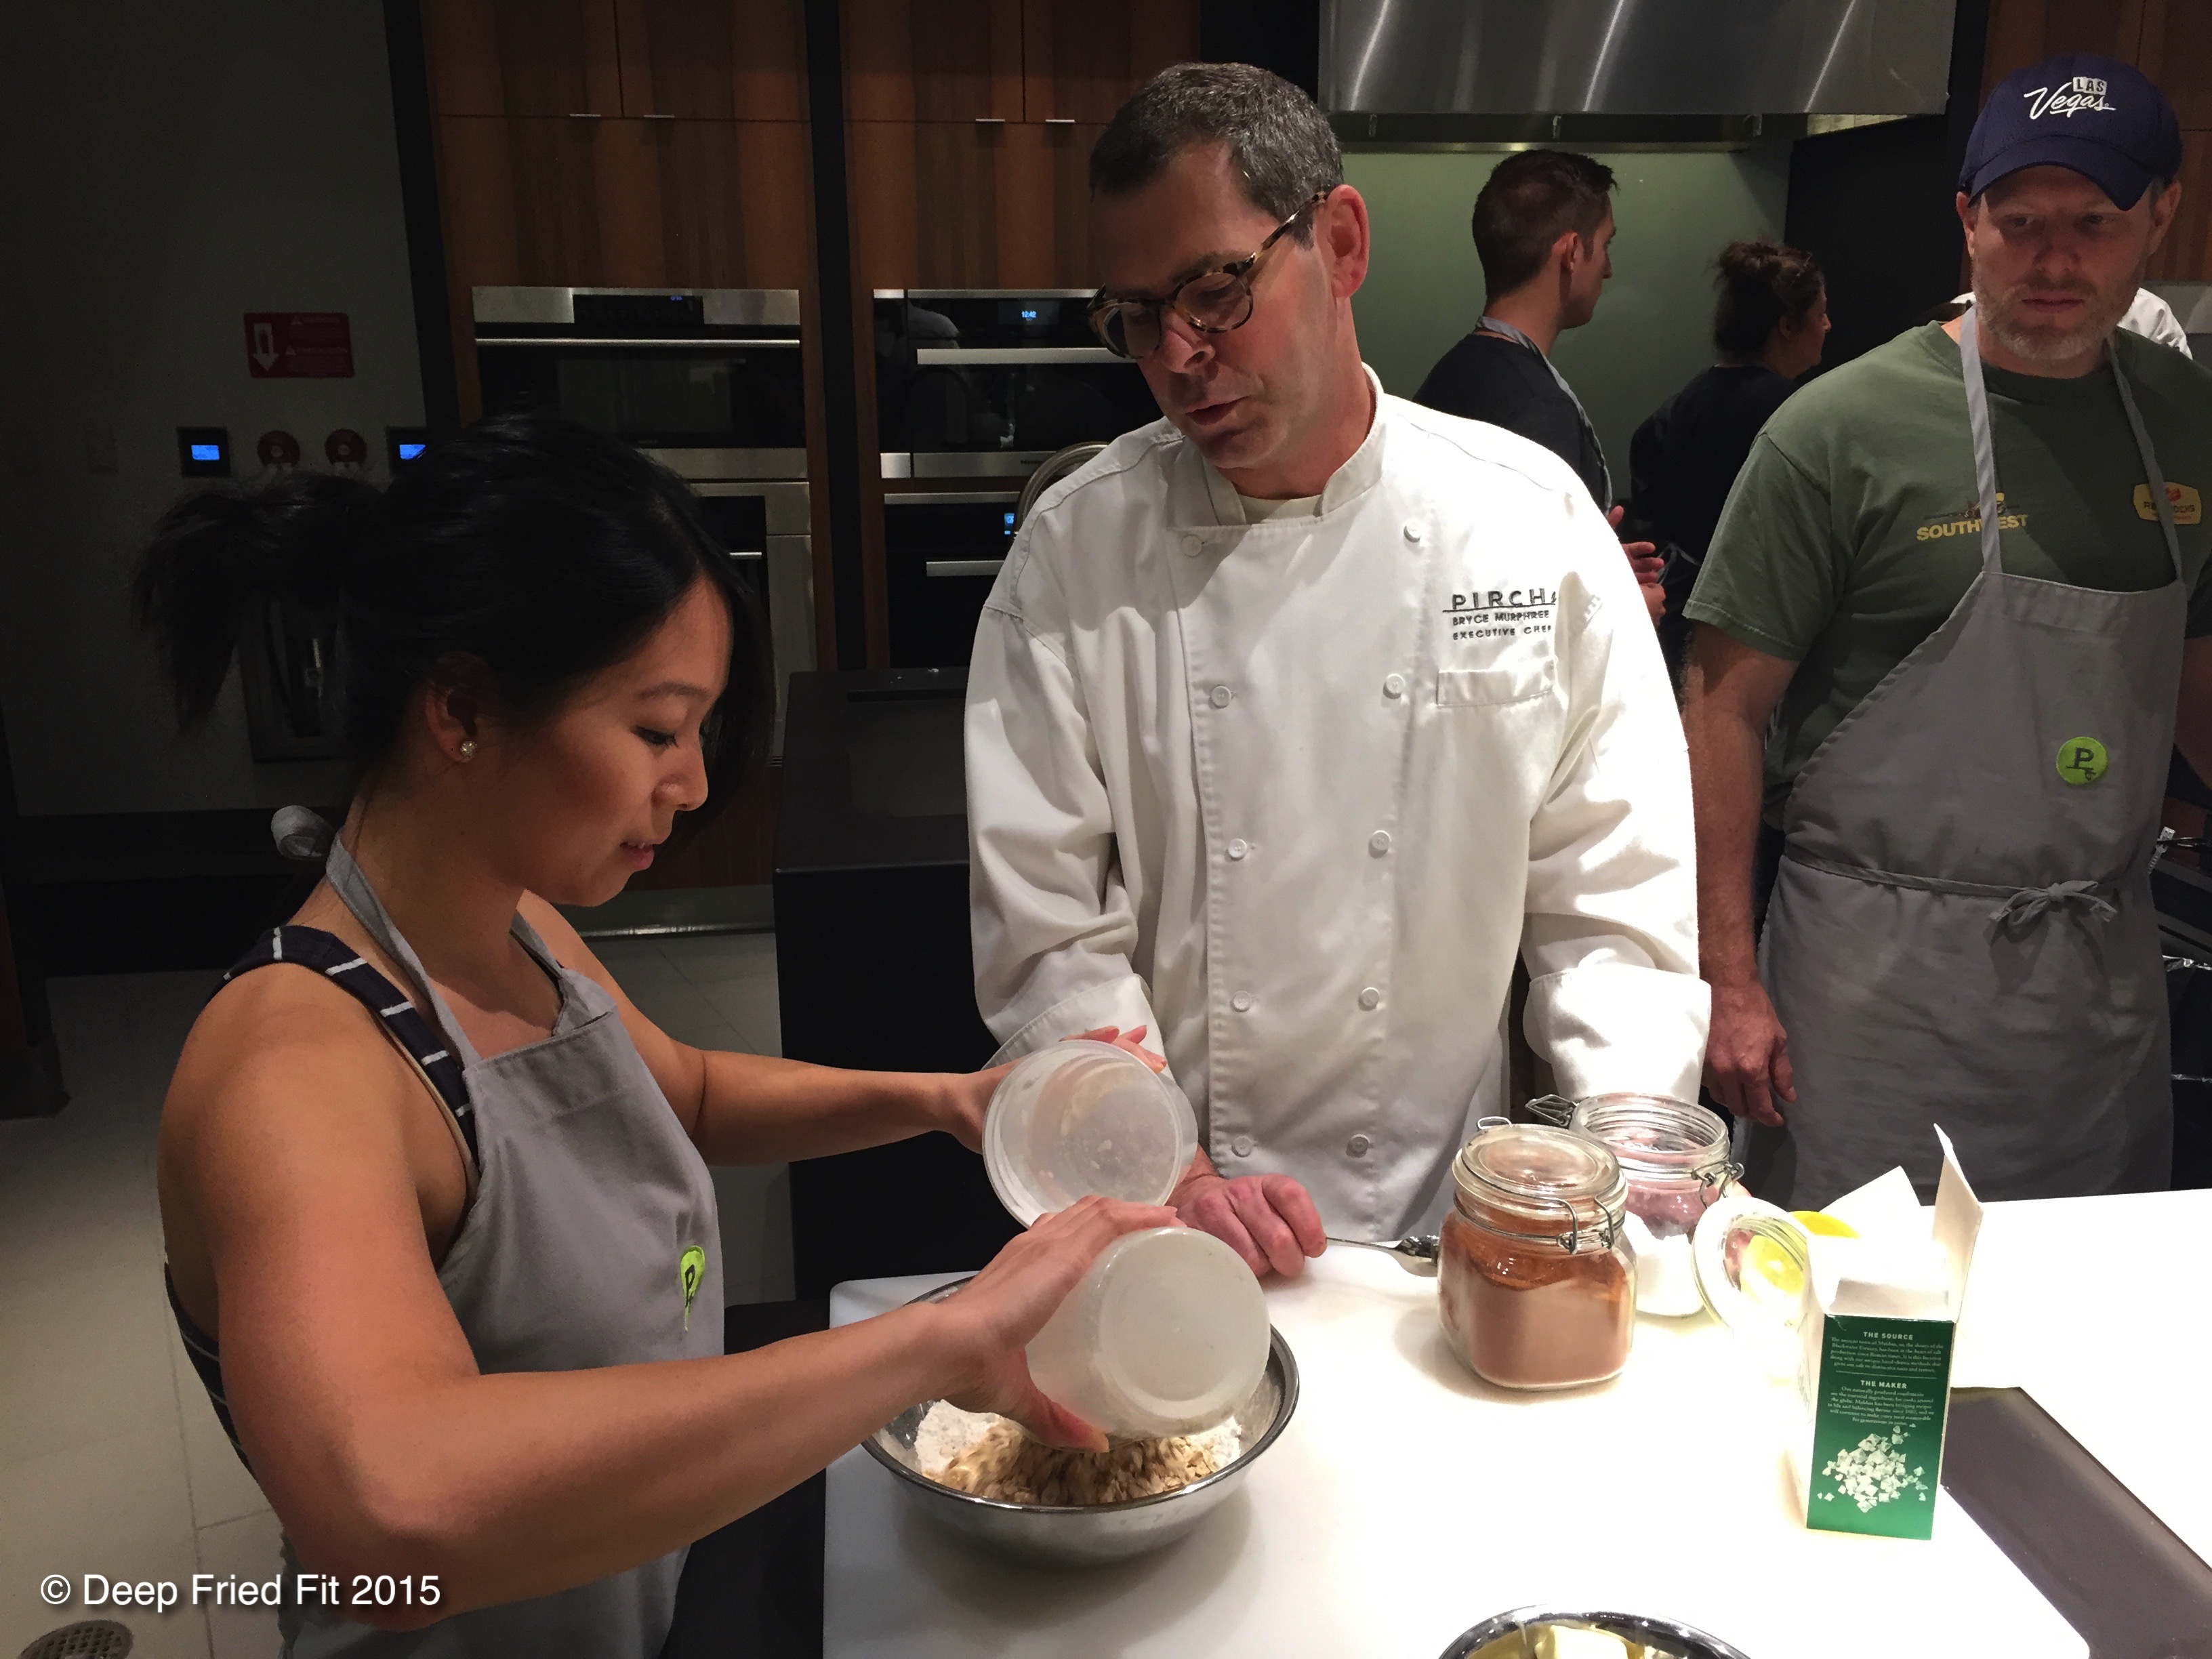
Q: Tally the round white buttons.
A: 10